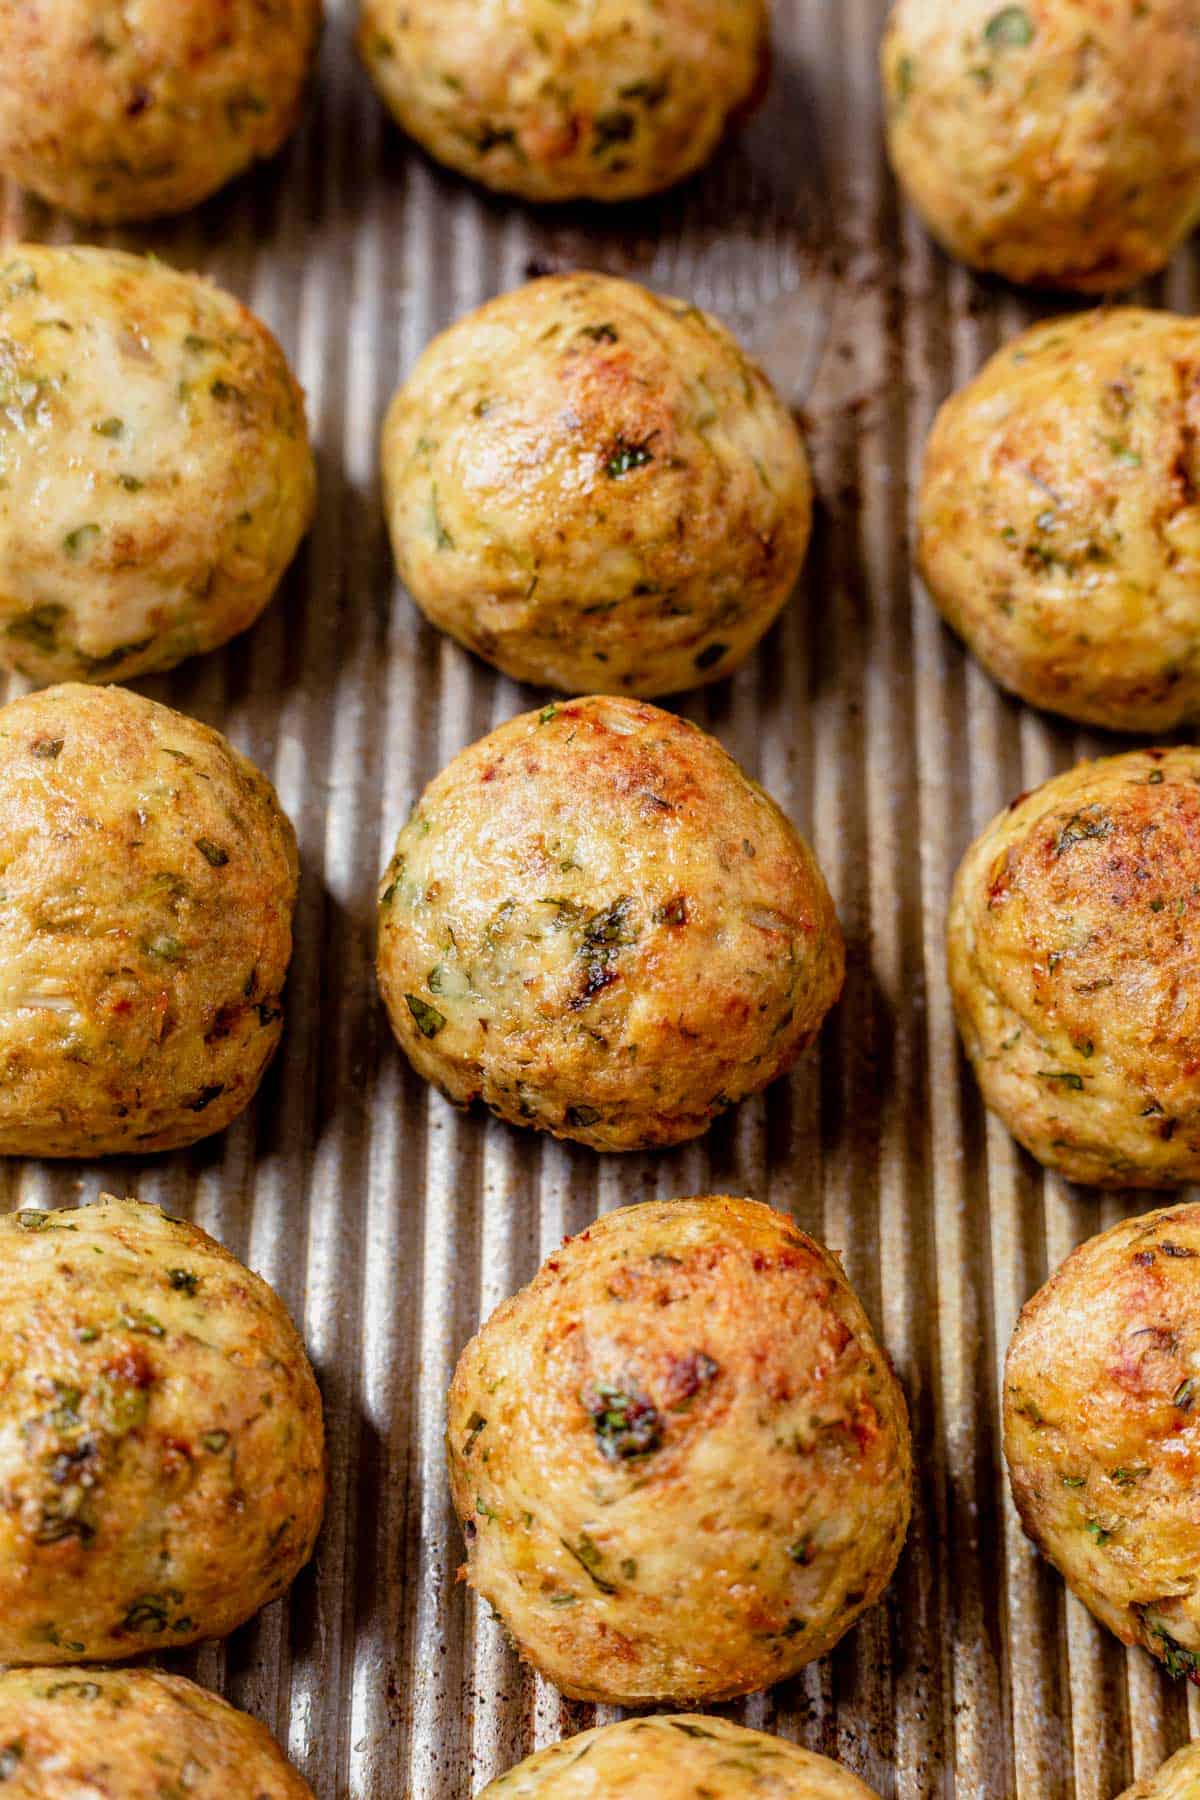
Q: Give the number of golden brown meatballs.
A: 15